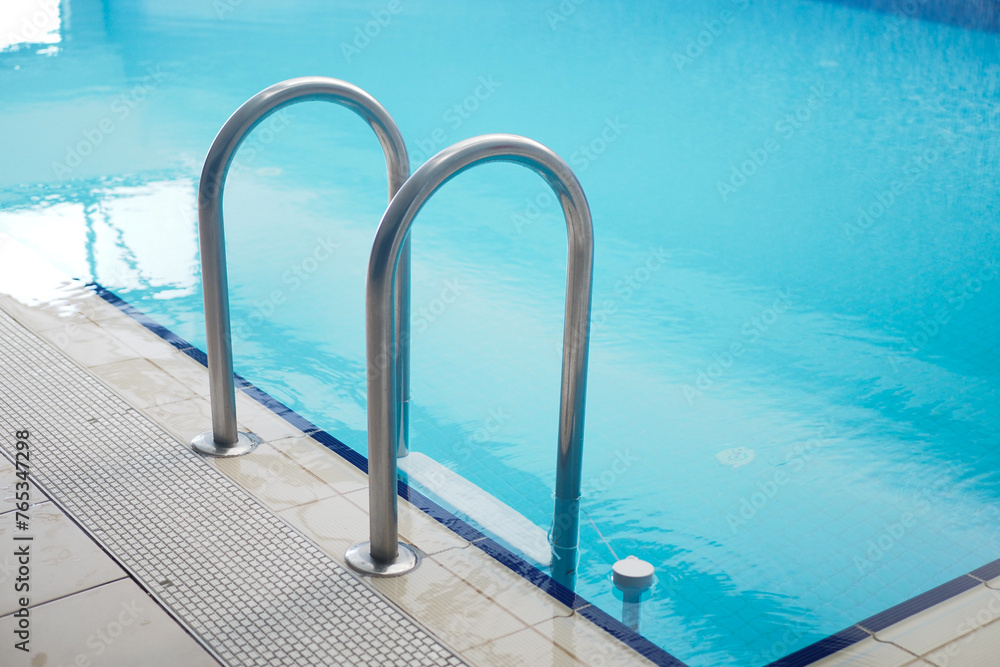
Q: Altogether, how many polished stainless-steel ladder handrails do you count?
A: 2